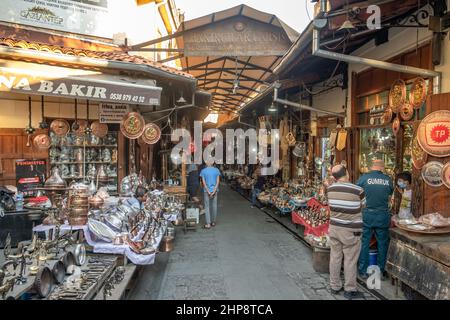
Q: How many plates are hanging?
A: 15